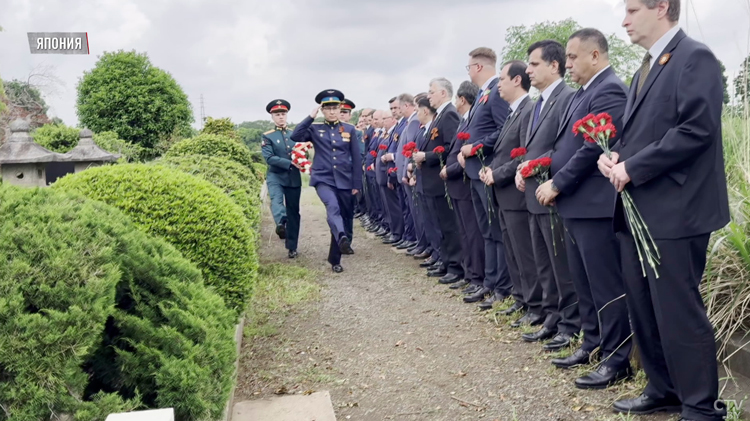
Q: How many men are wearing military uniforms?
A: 3